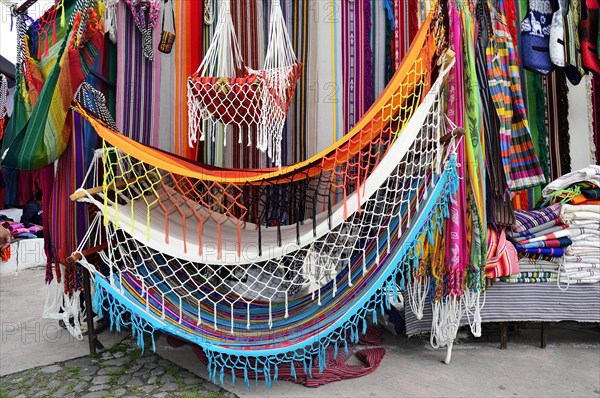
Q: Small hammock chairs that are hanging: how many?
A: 2